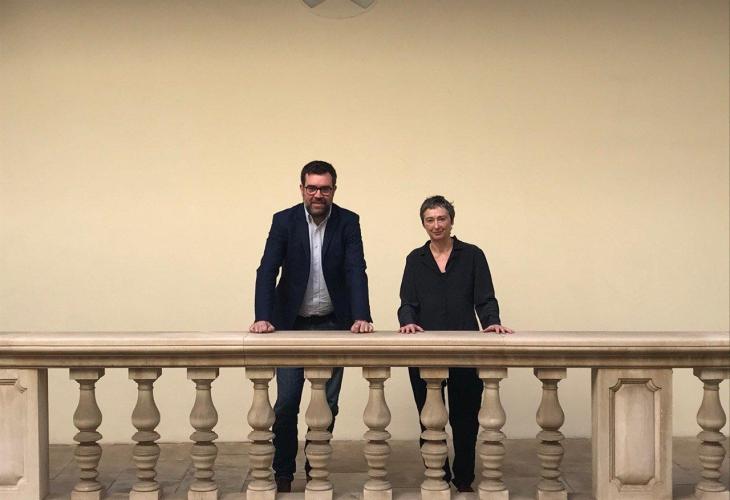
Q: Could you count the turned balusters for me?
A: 10